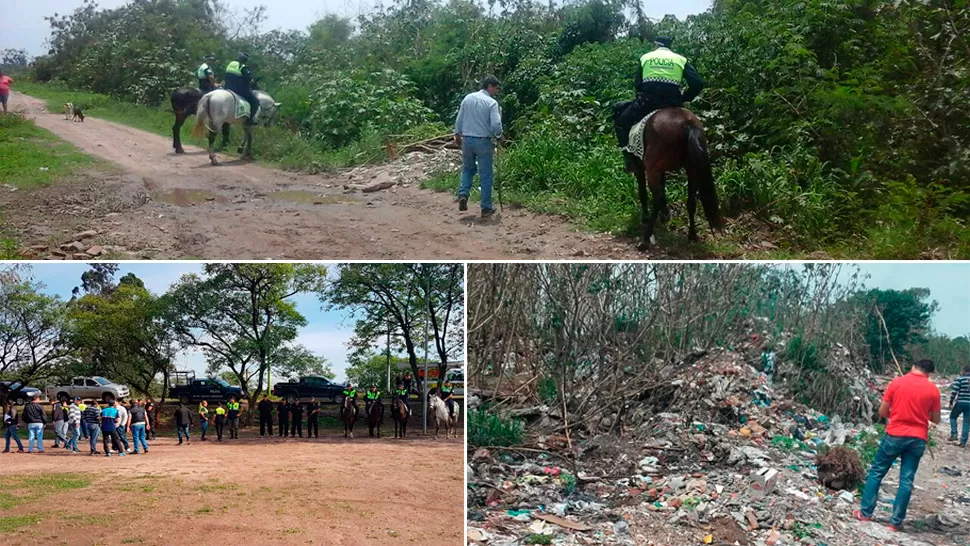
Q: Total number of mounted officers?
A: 7